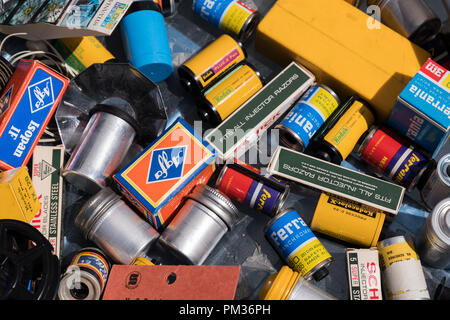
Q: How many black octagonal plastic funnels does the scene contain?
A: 1